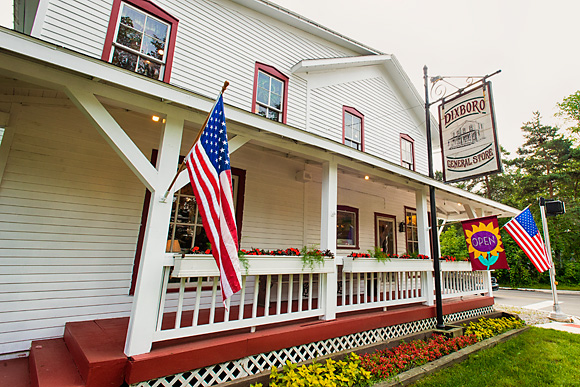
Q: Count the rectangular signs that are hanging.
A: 2